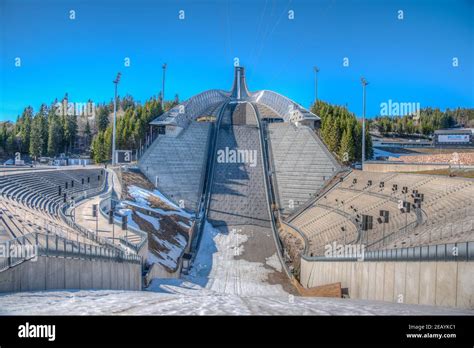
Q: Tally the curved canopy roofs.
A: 2